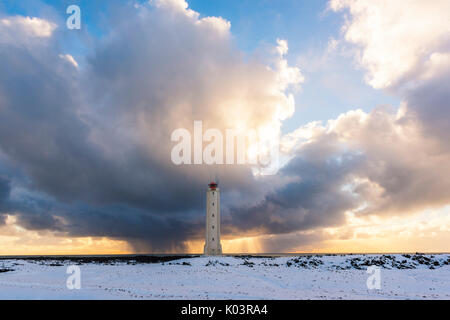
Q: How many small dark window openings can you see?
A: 5